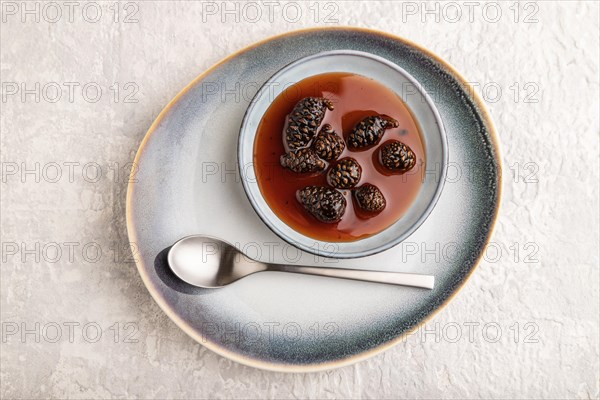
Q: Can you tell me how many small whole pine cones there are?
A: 8